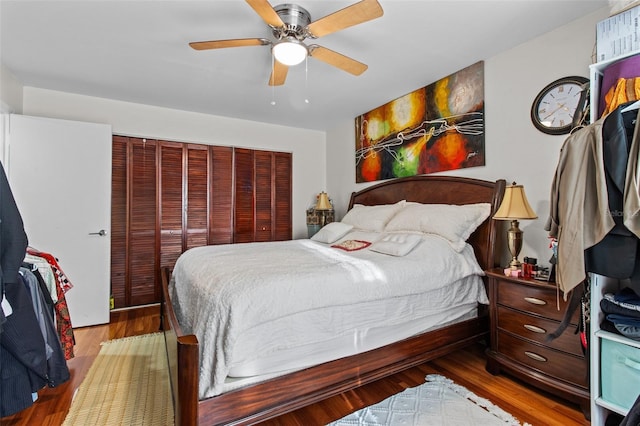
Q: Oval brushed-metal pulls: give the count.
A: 3